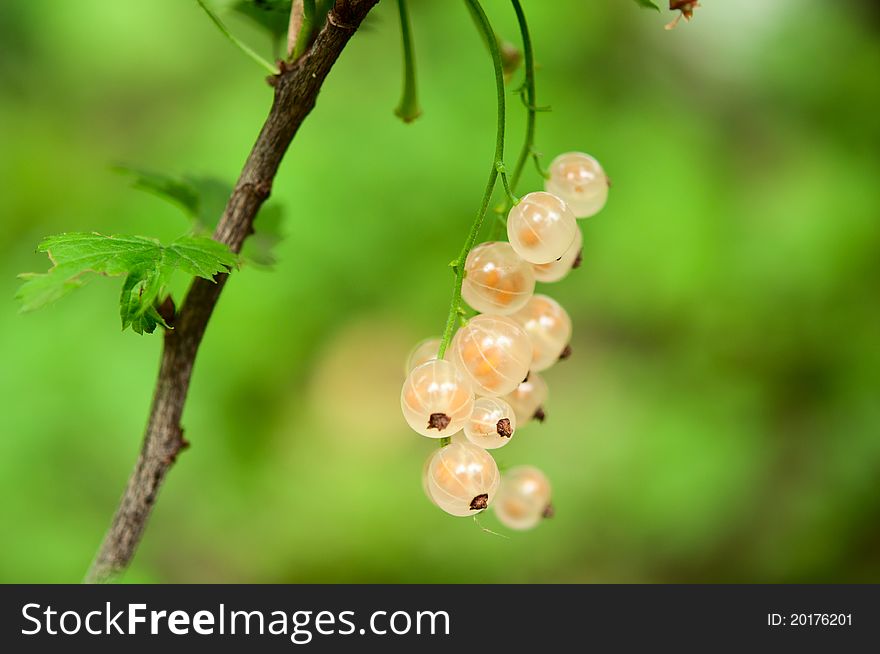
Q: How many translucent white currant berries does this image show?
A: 13